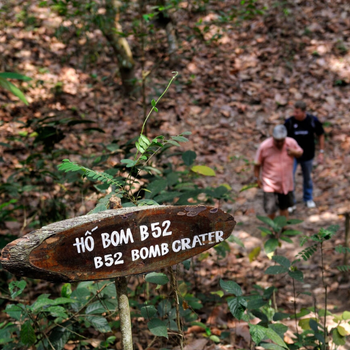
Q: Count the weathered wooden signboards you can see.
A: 1